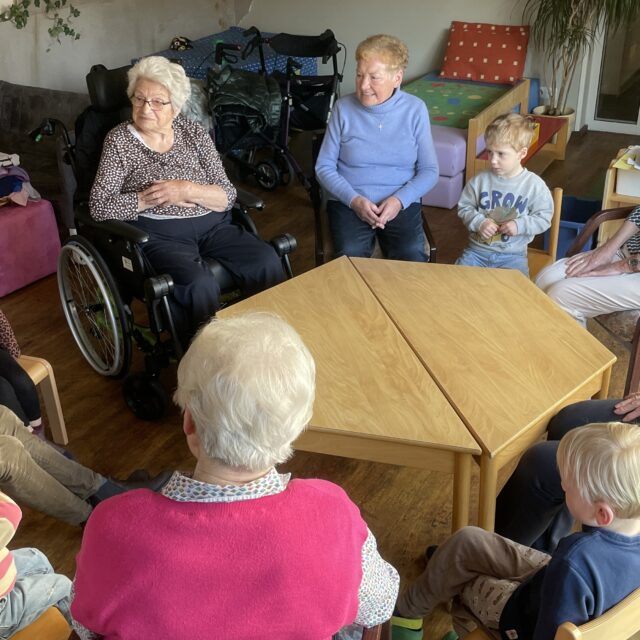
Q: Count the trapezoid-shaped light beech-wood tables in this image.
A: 2